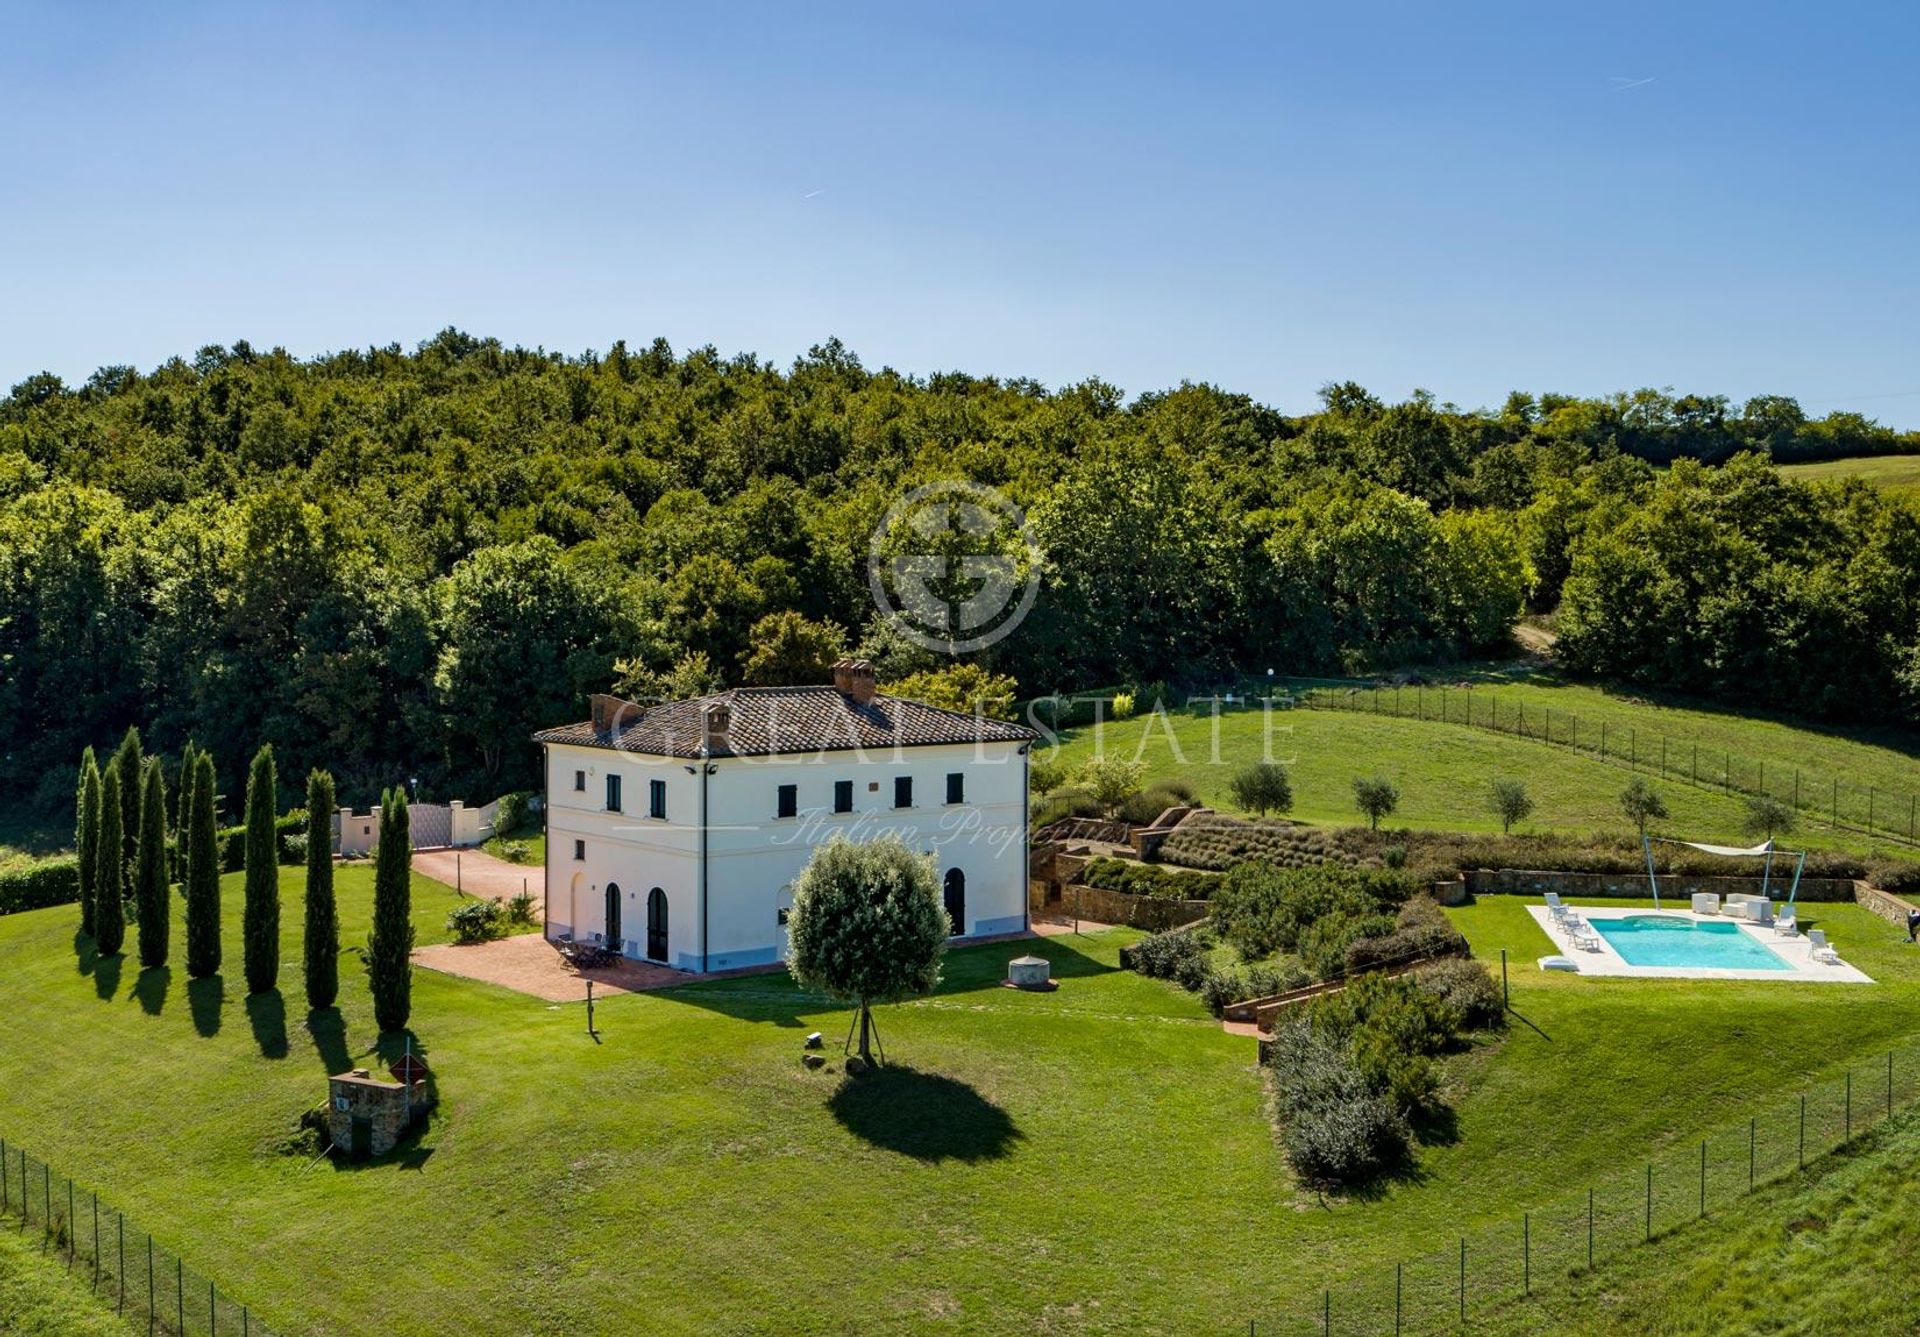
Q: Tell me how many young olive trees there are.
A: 5